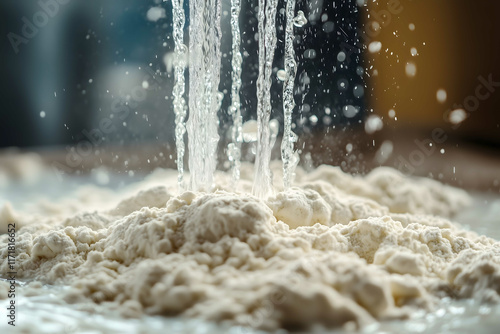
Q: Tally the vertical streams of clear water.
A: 5